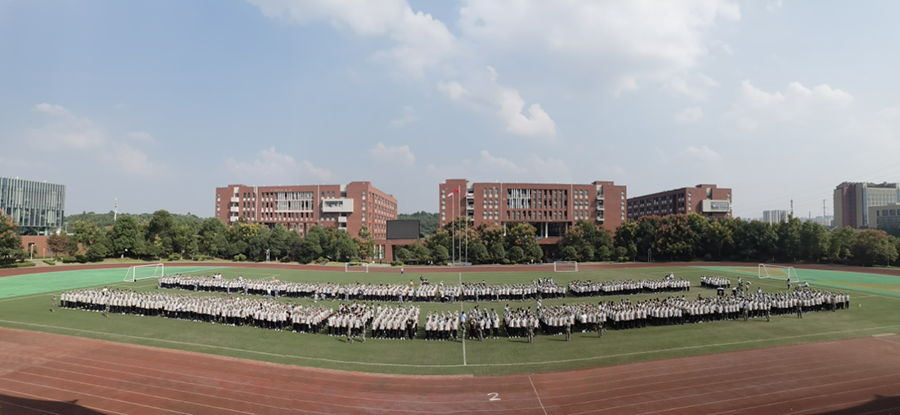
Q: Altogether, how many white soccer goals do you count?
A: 4